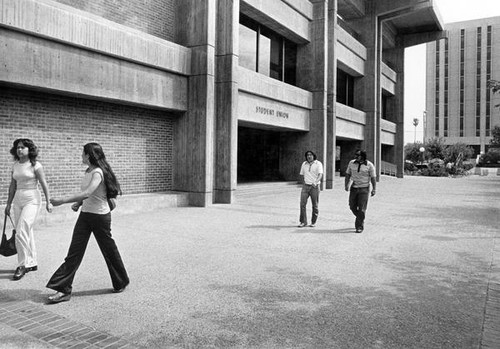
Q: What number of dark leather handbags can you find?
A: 1